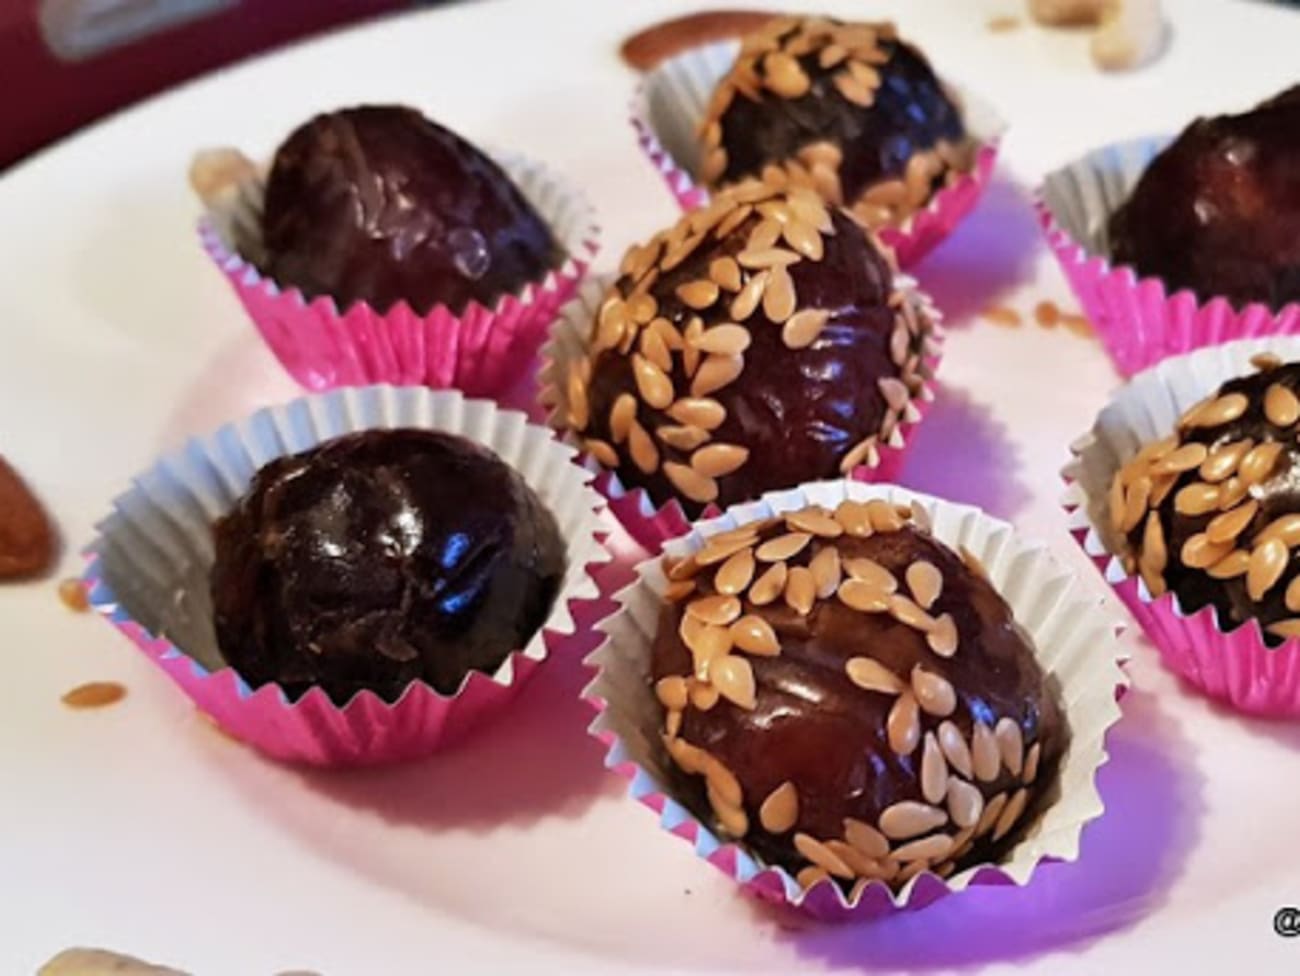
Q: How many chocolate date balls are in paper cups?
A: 7